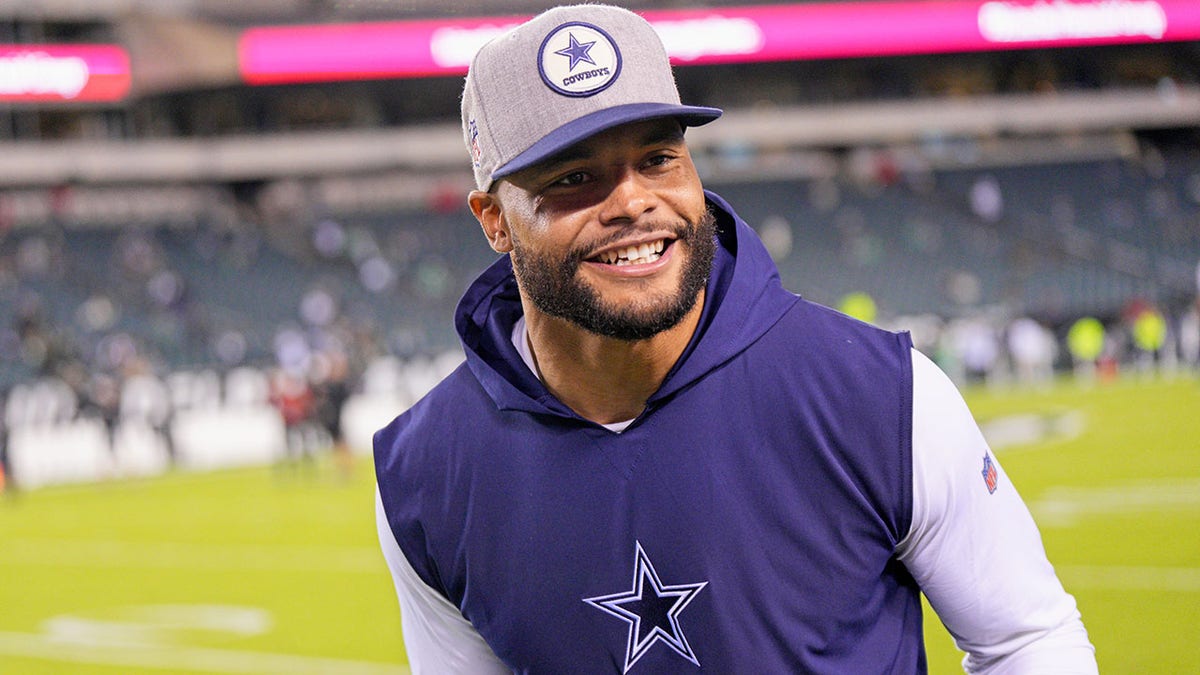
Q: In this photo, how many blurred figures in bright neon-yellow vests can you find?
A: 3